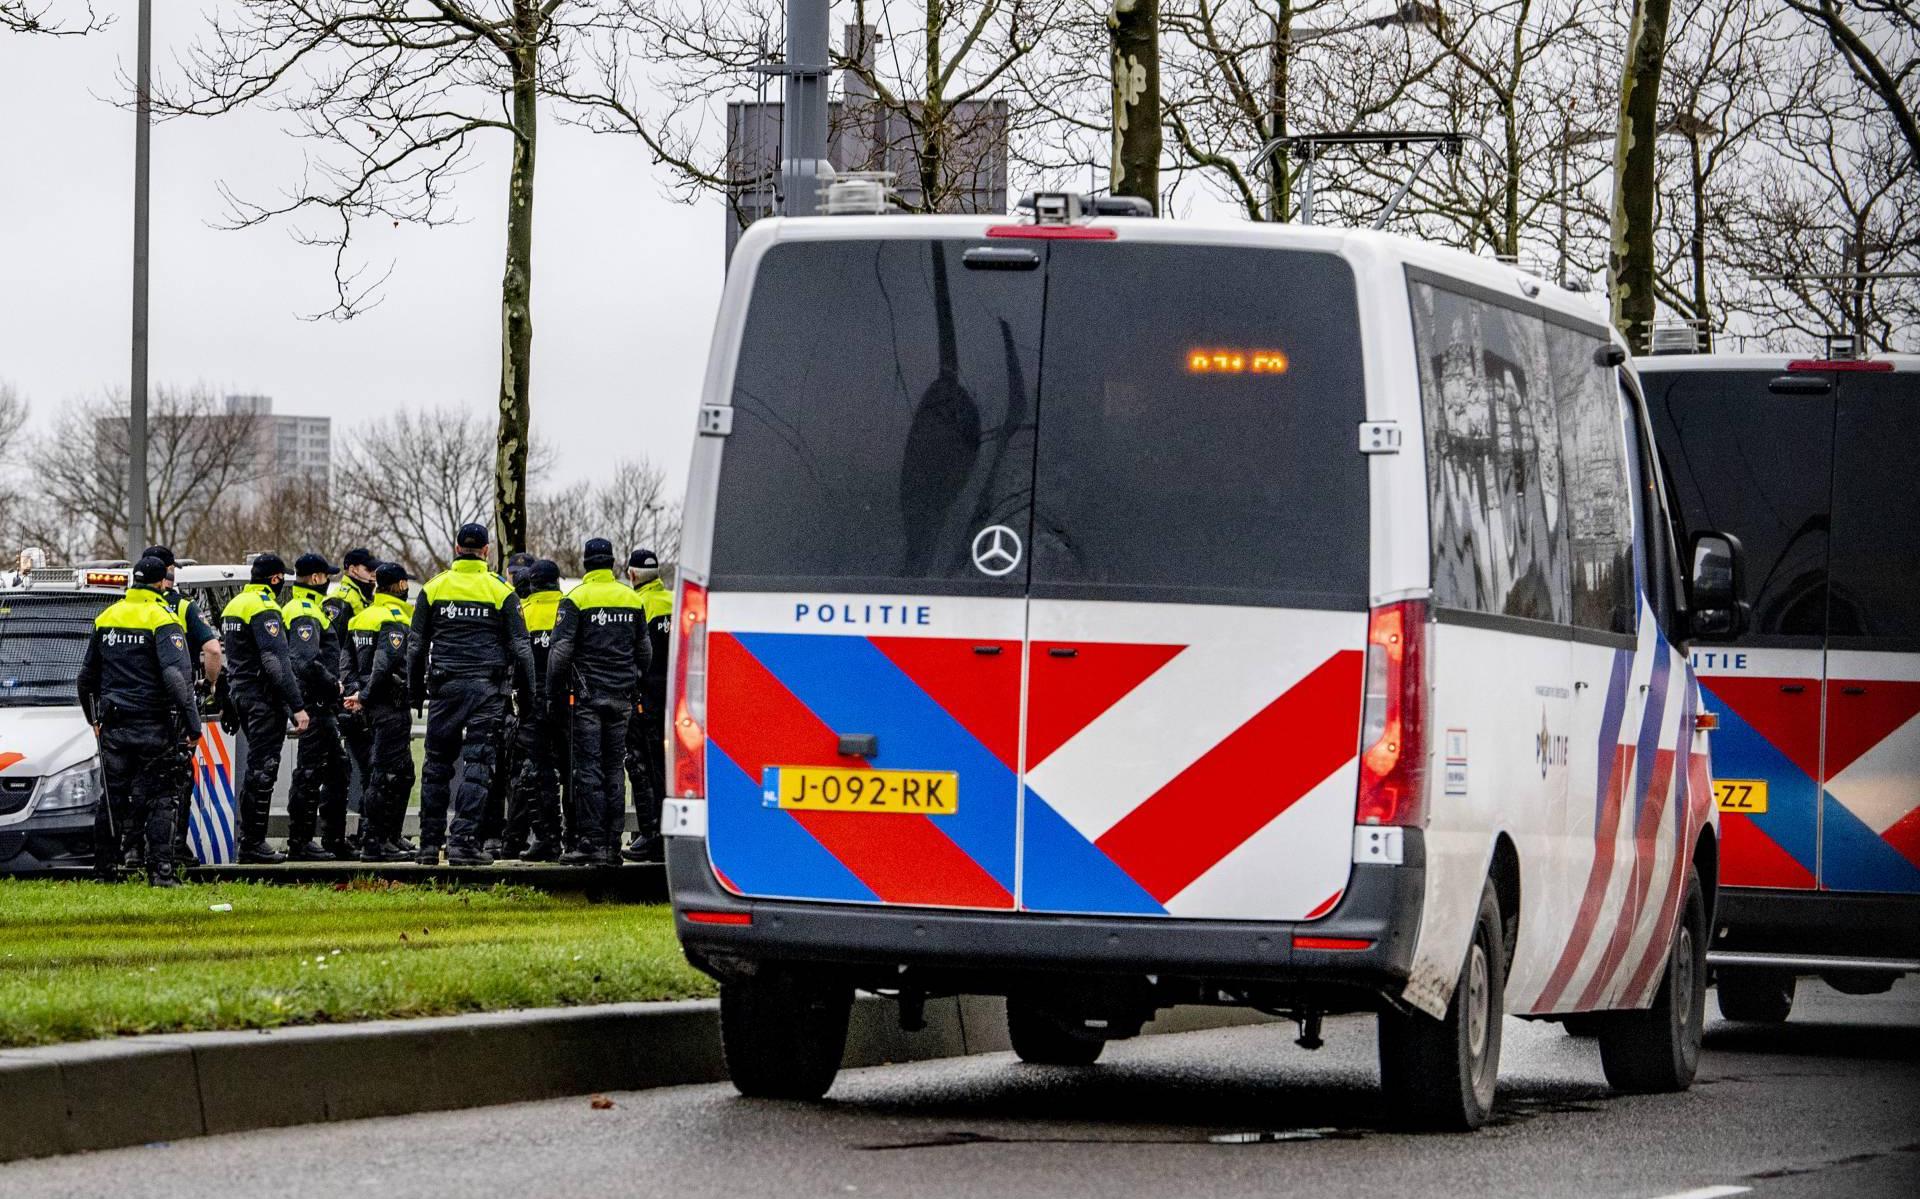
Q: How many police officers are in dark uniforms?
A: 11